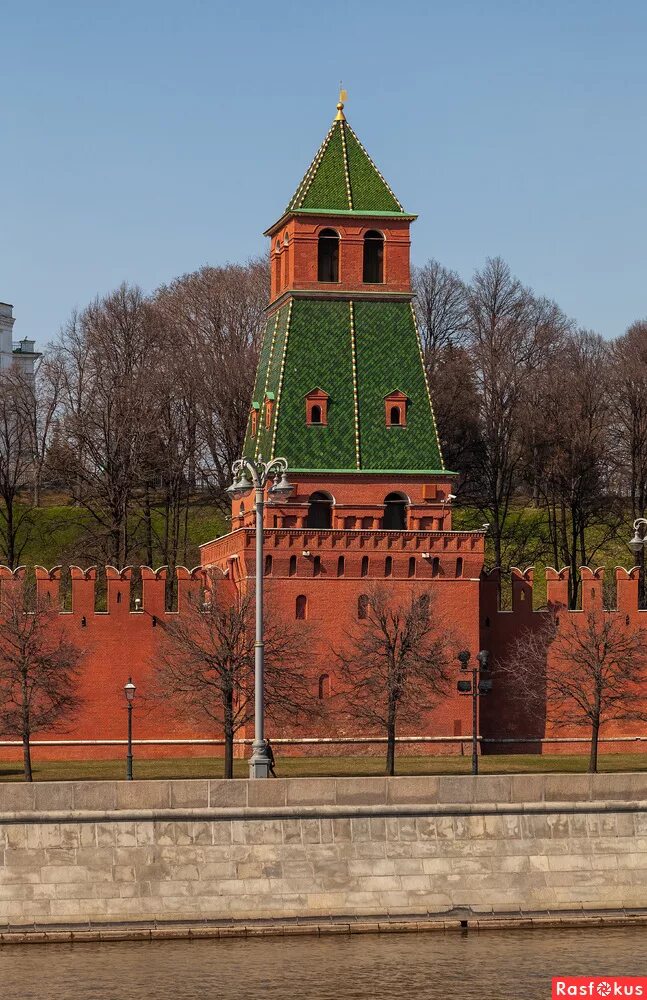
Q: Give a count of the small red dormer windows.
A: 4